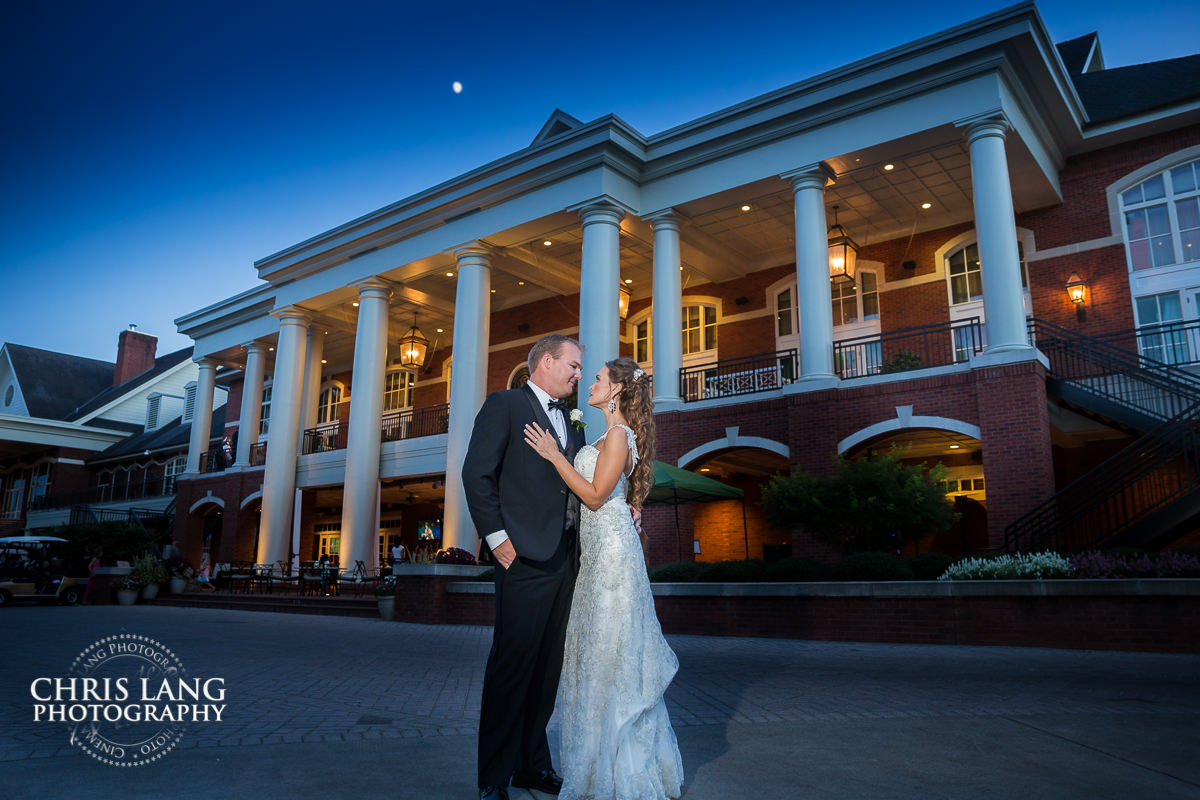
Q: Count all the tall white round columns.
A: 10